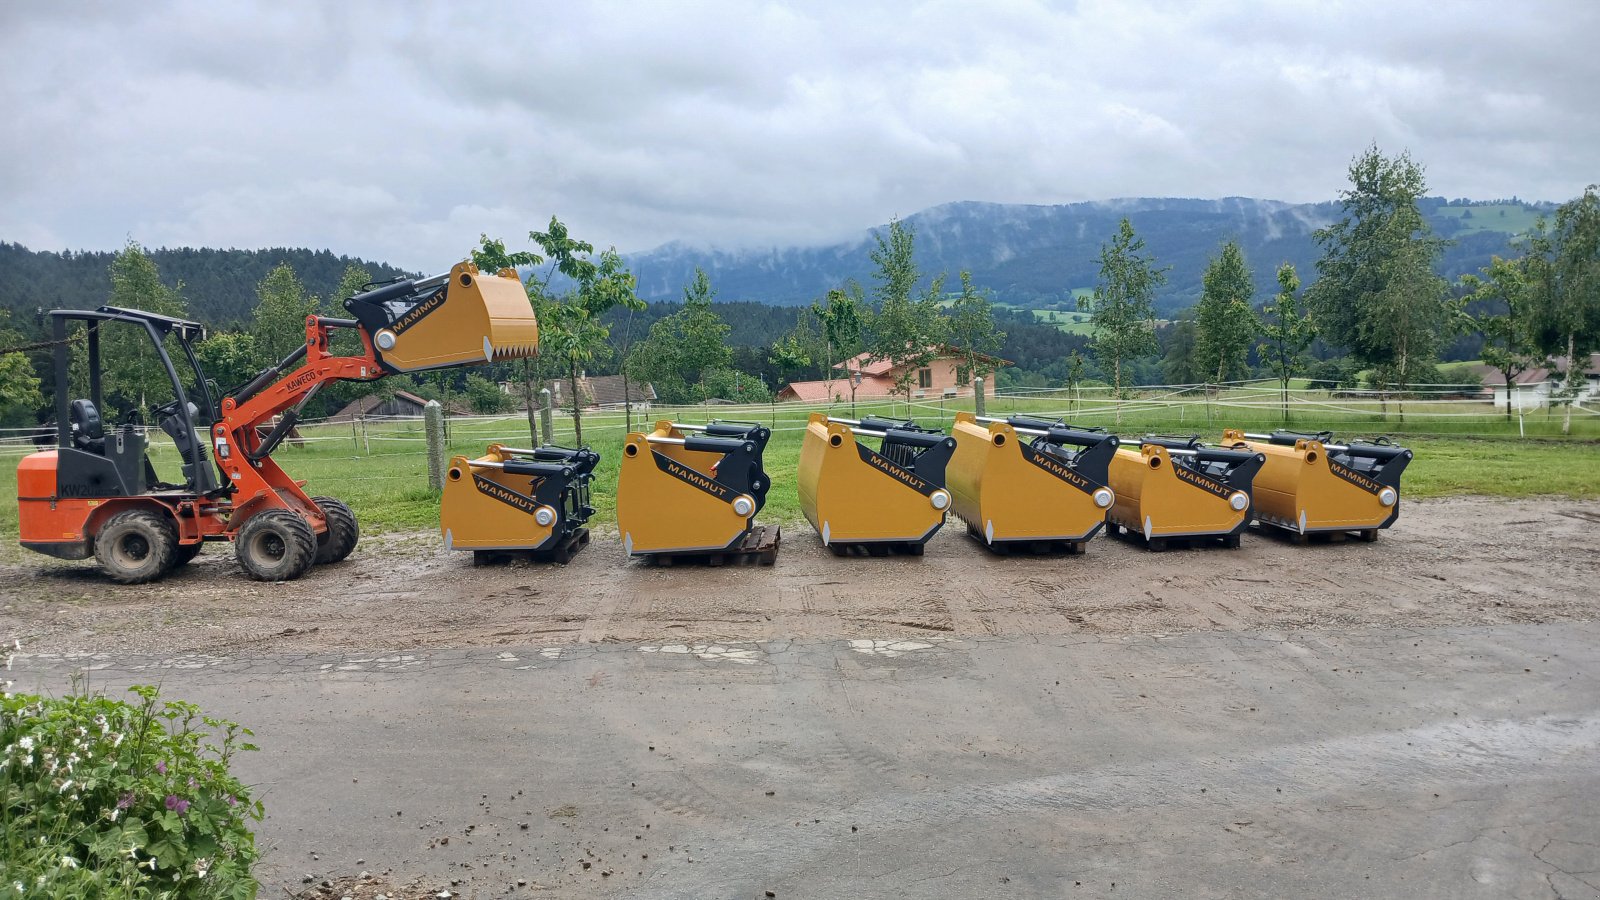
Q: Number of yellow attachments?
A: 7